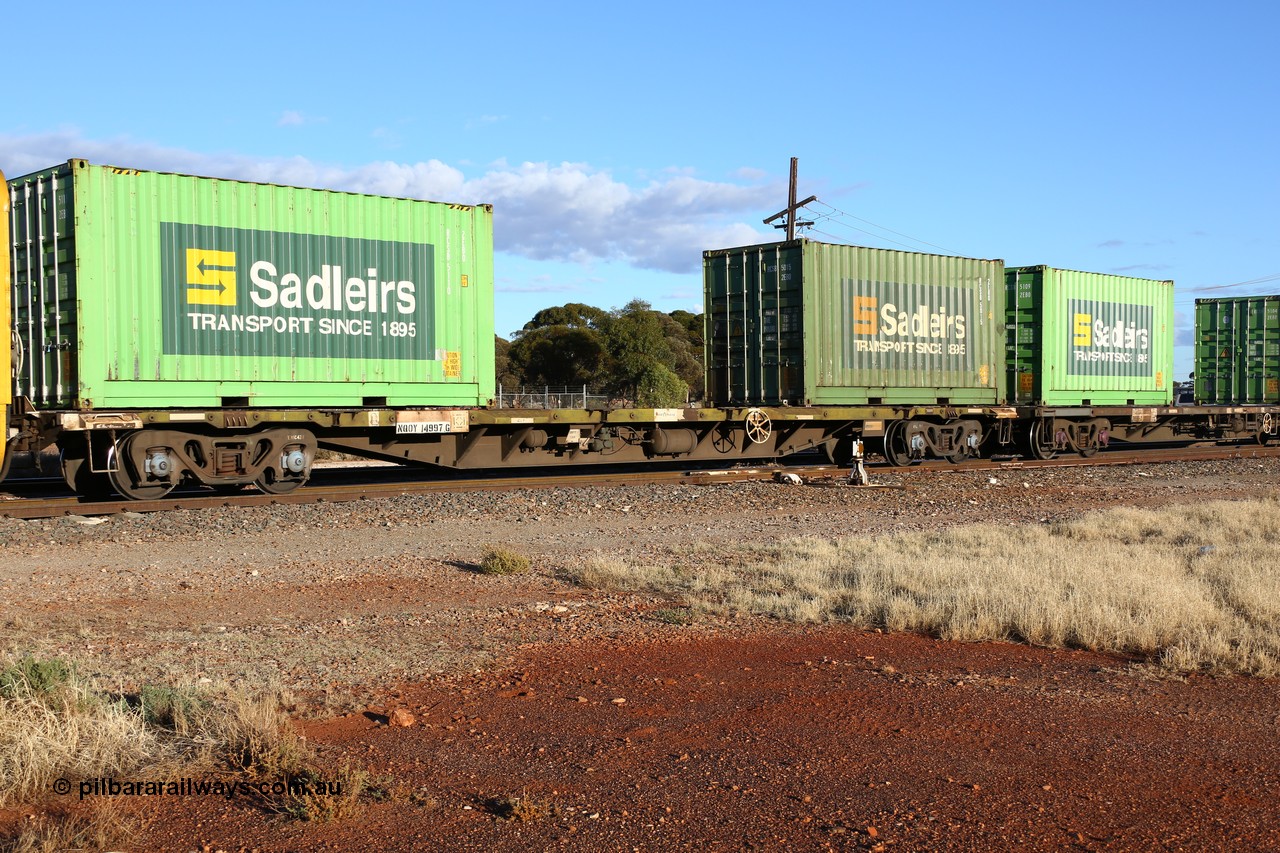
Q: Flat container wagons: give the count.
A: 2